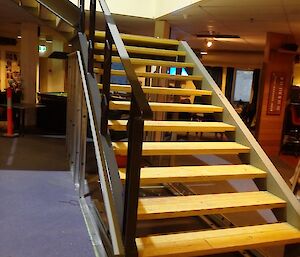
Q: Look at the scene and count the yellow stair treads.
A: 11